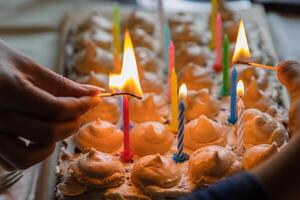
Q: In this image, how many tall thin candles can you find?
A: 12